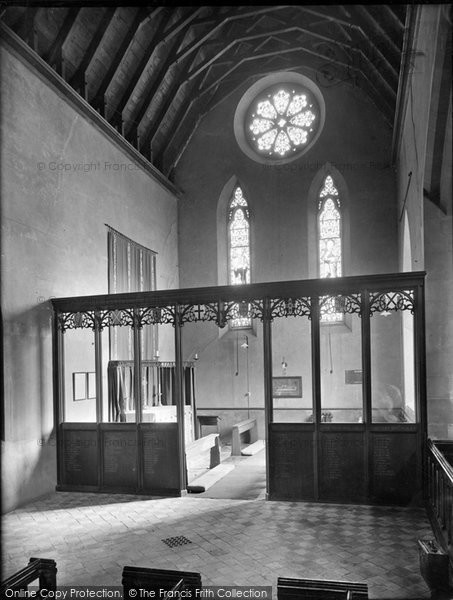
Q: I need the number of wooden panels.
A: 6